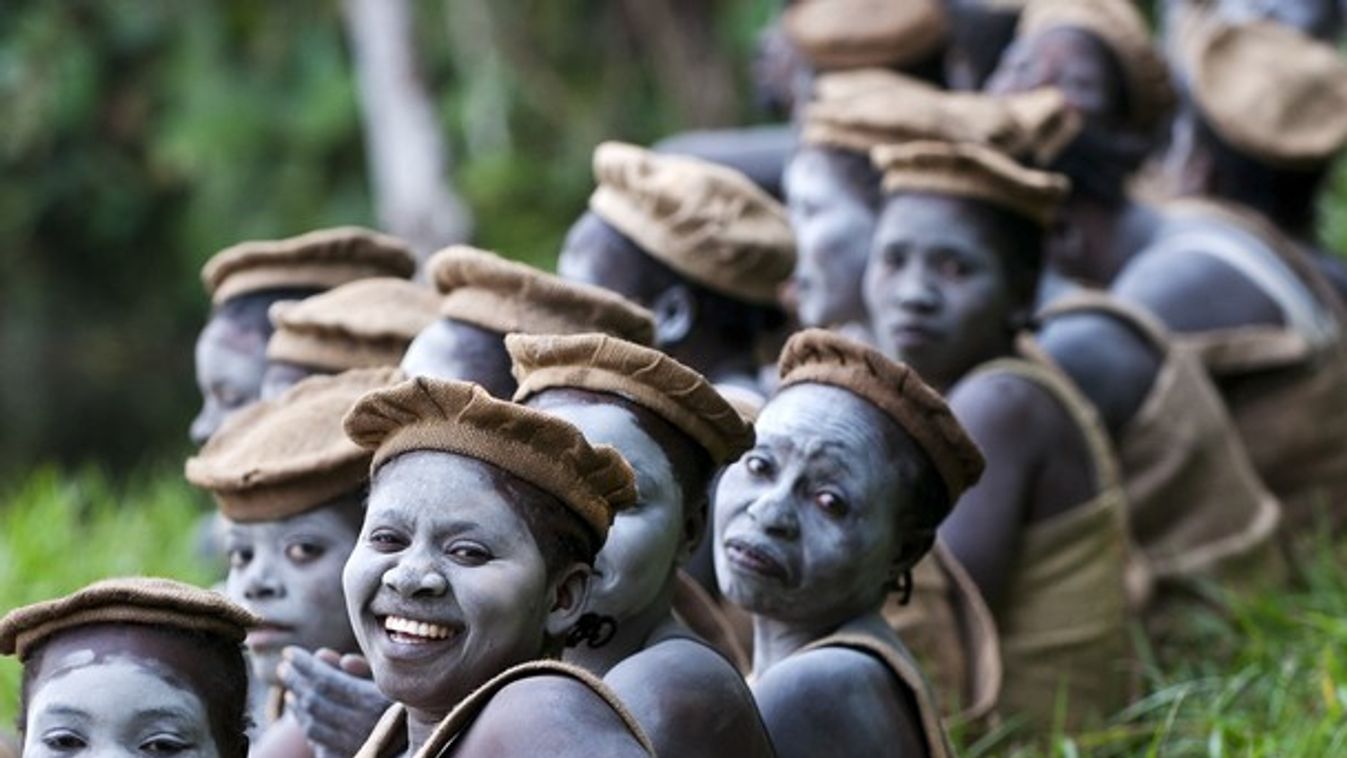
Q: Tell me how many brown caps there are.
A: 14